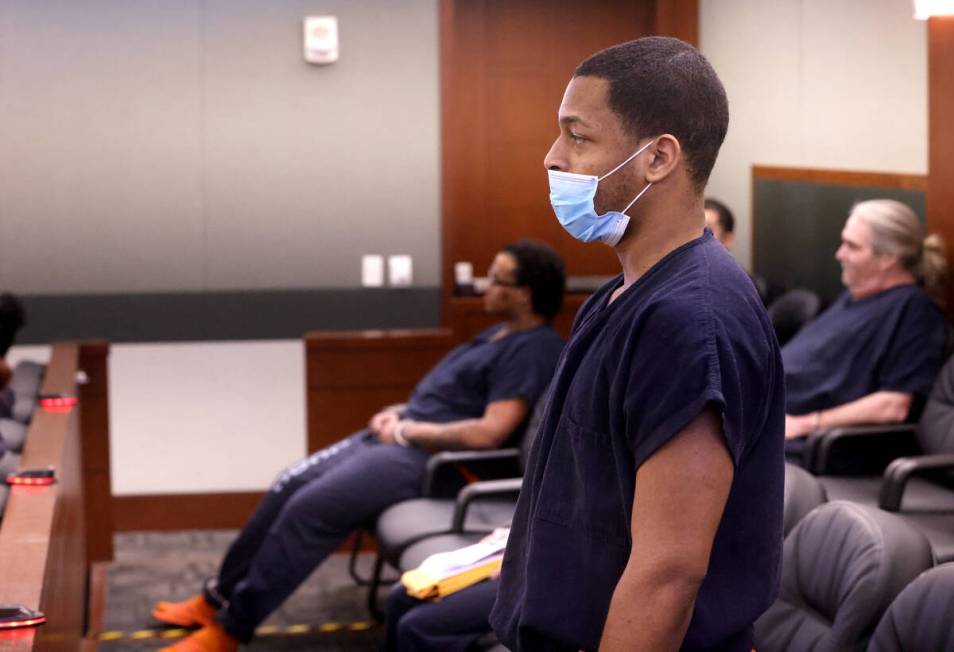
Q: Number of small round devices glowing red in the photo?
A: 3